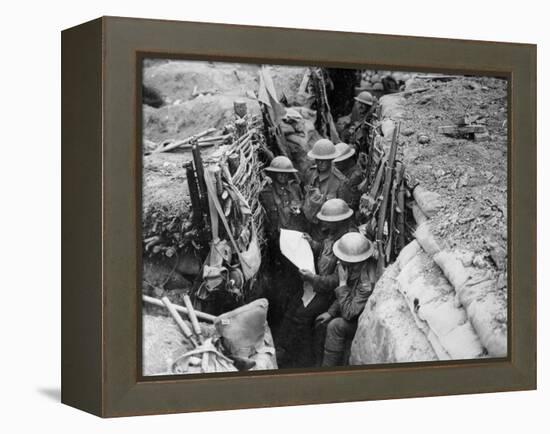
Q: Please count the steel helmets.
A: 6